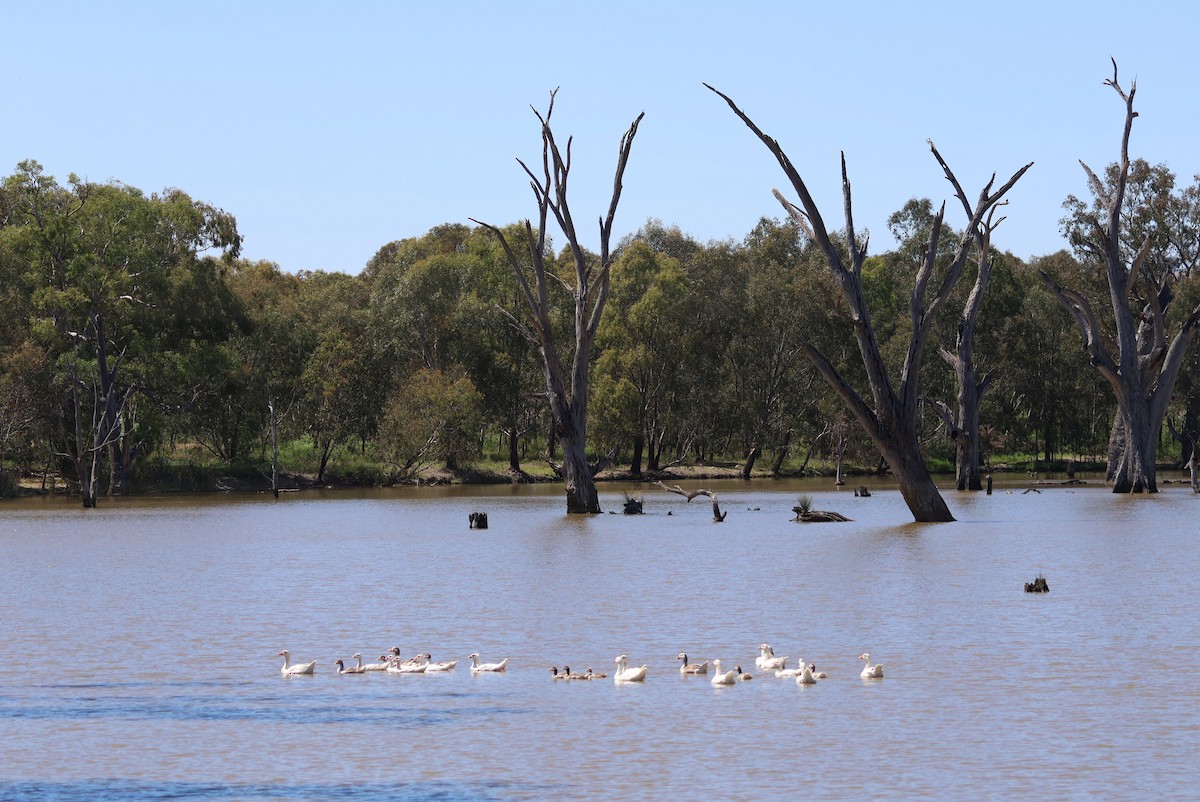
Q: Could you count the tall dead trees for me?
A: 4